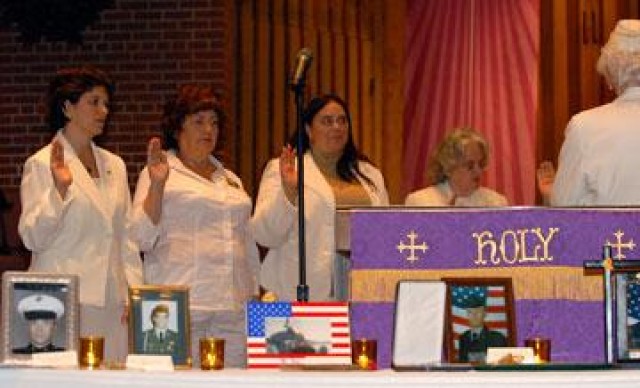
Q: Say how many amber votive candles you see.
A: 4